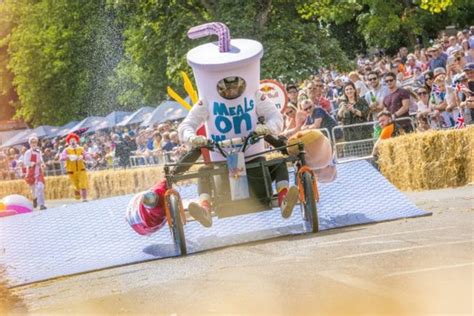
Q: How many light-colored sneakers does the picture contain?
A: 2